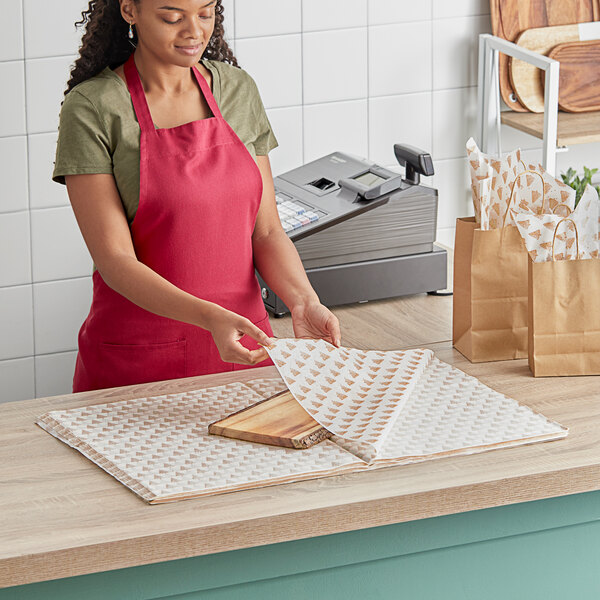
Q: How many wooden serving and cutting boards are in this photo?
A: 4